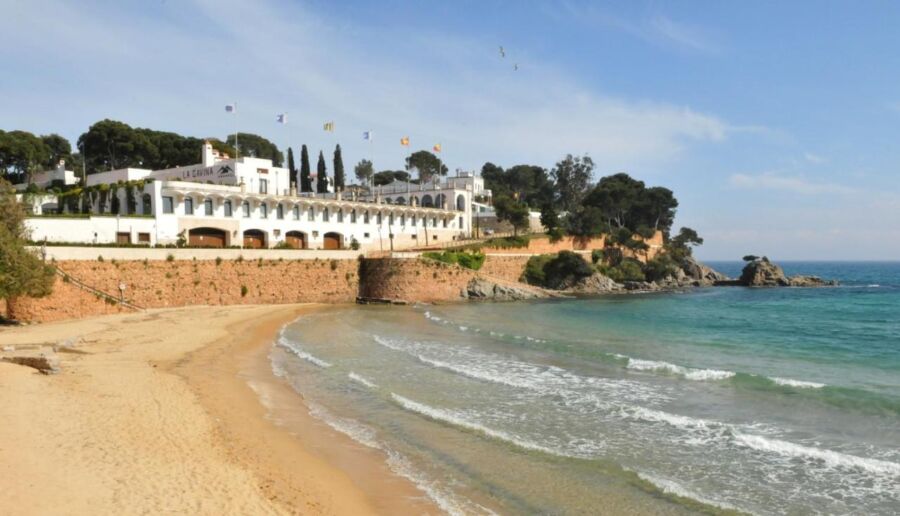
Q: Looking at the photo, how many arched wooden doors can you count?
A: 4